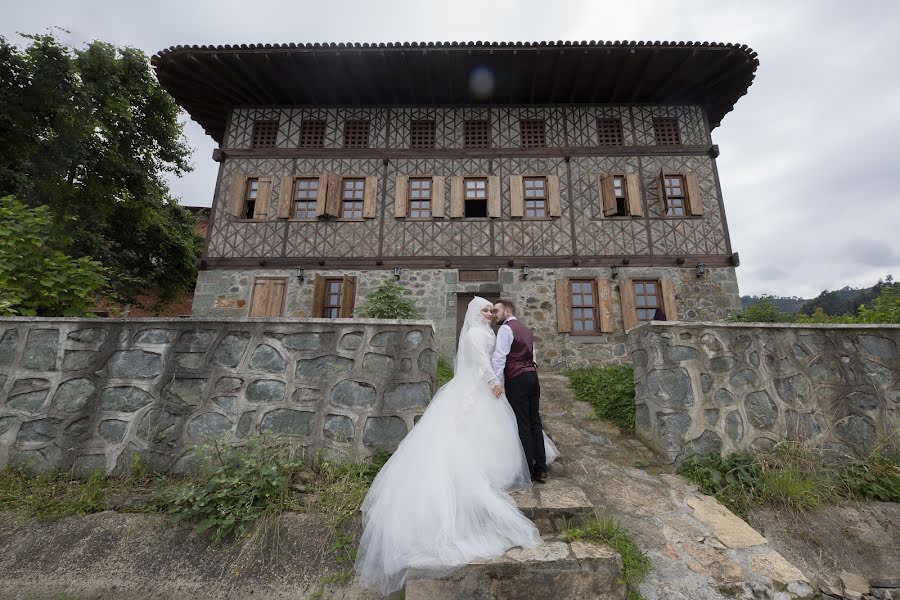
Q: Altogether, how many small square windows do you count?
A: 8